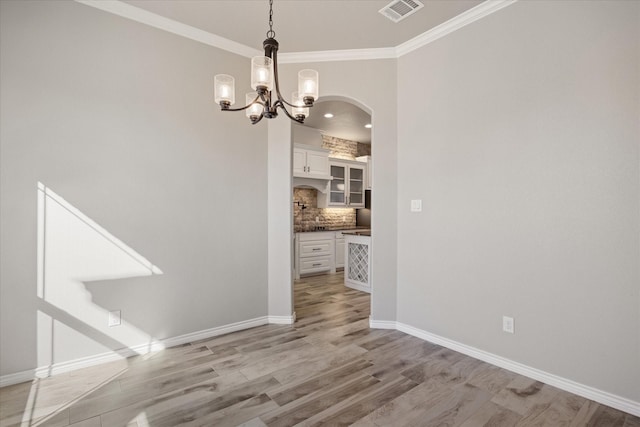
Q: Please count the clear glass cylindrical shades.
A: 5